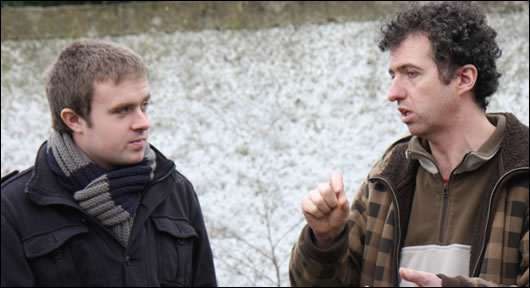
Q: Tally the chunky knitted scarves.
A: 1